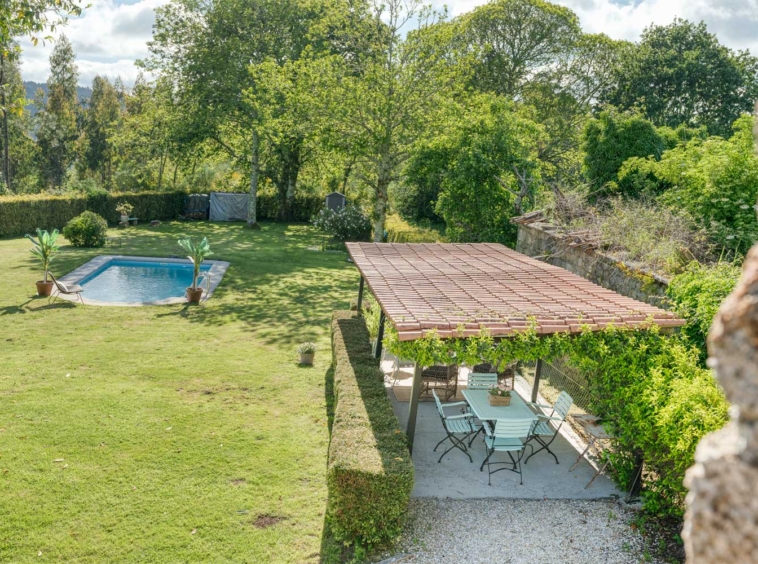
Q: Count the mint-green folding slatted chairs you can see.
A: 4